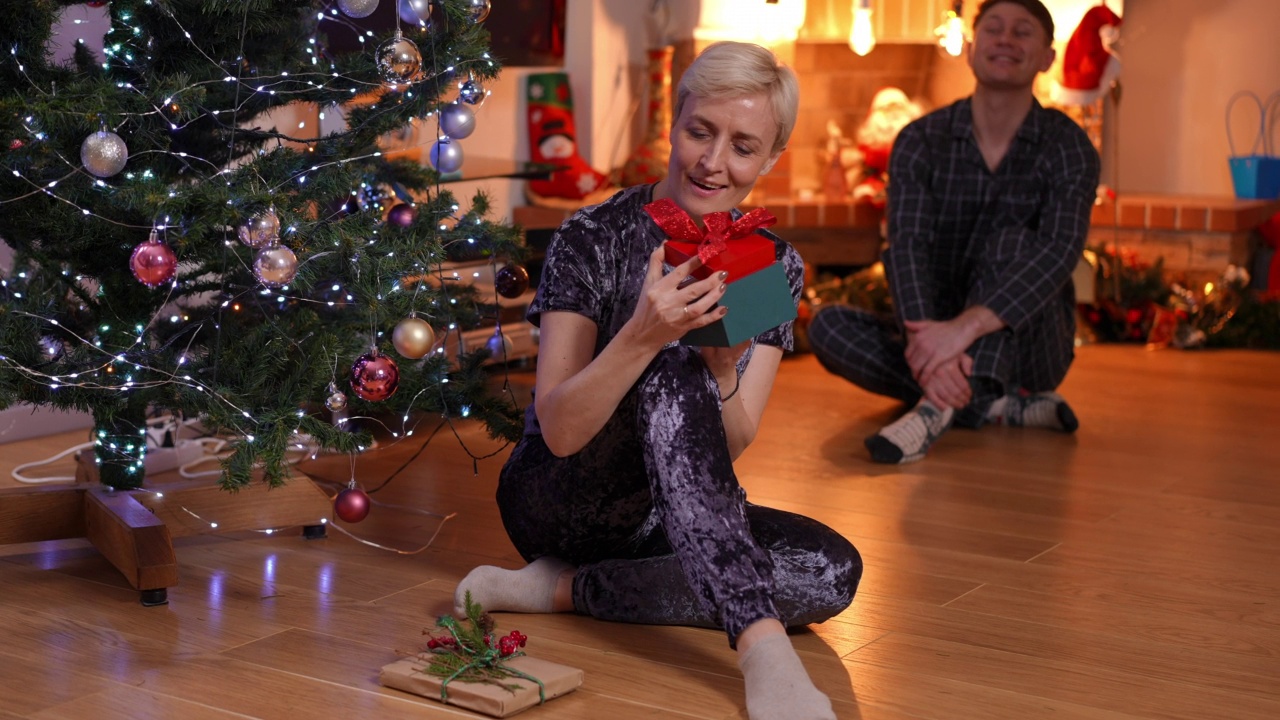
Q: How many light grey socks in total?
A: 2